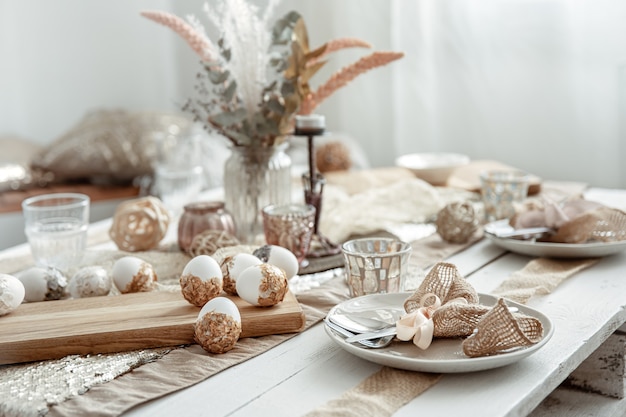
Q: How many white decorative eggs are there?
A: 9